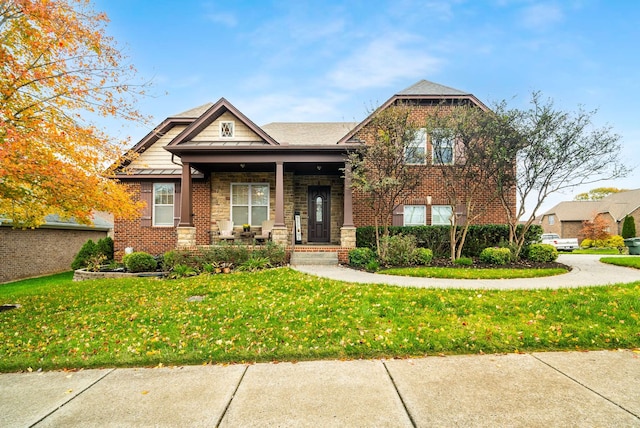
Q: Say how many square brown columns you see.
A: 3